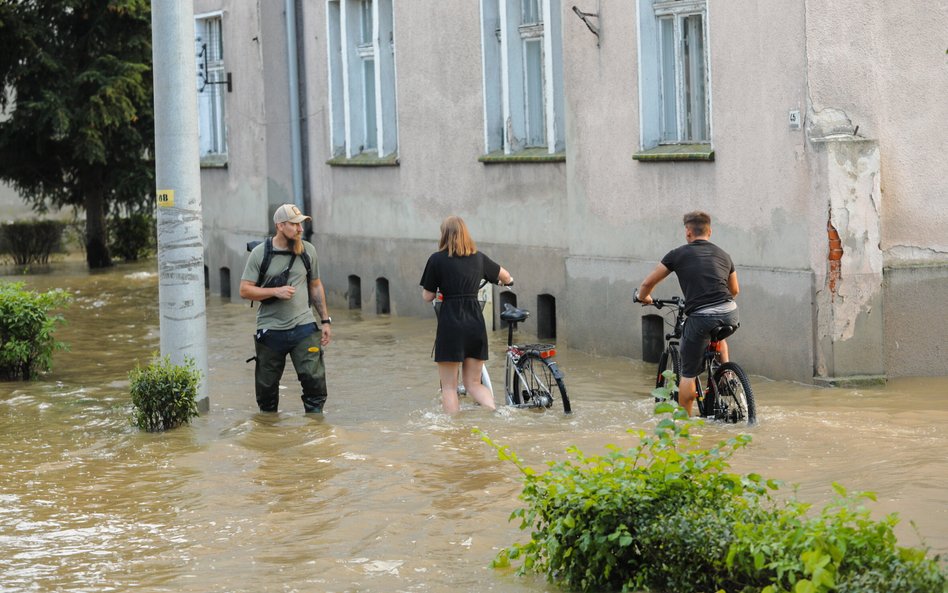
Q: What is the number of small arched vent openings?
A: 7